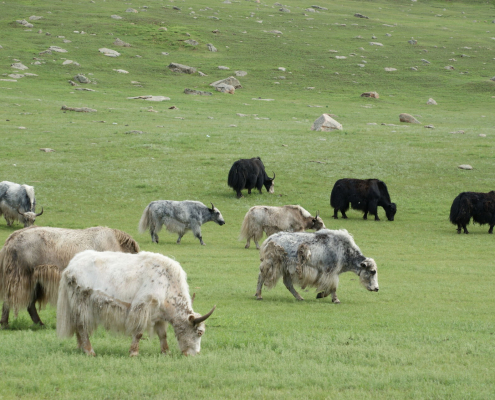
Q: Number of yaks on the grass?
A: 9